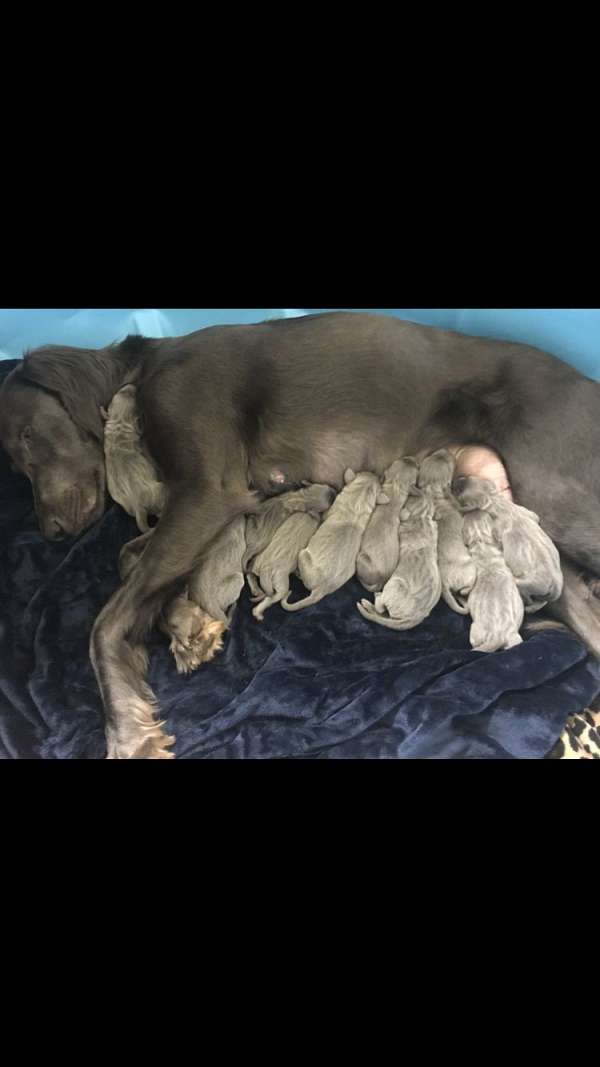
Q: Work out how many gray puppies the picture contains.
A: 10